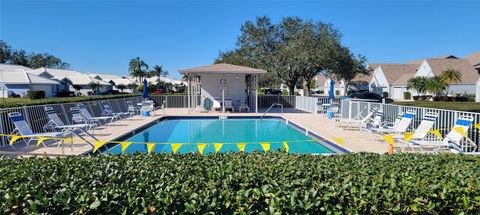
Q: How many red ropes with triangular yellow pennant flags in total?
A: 0